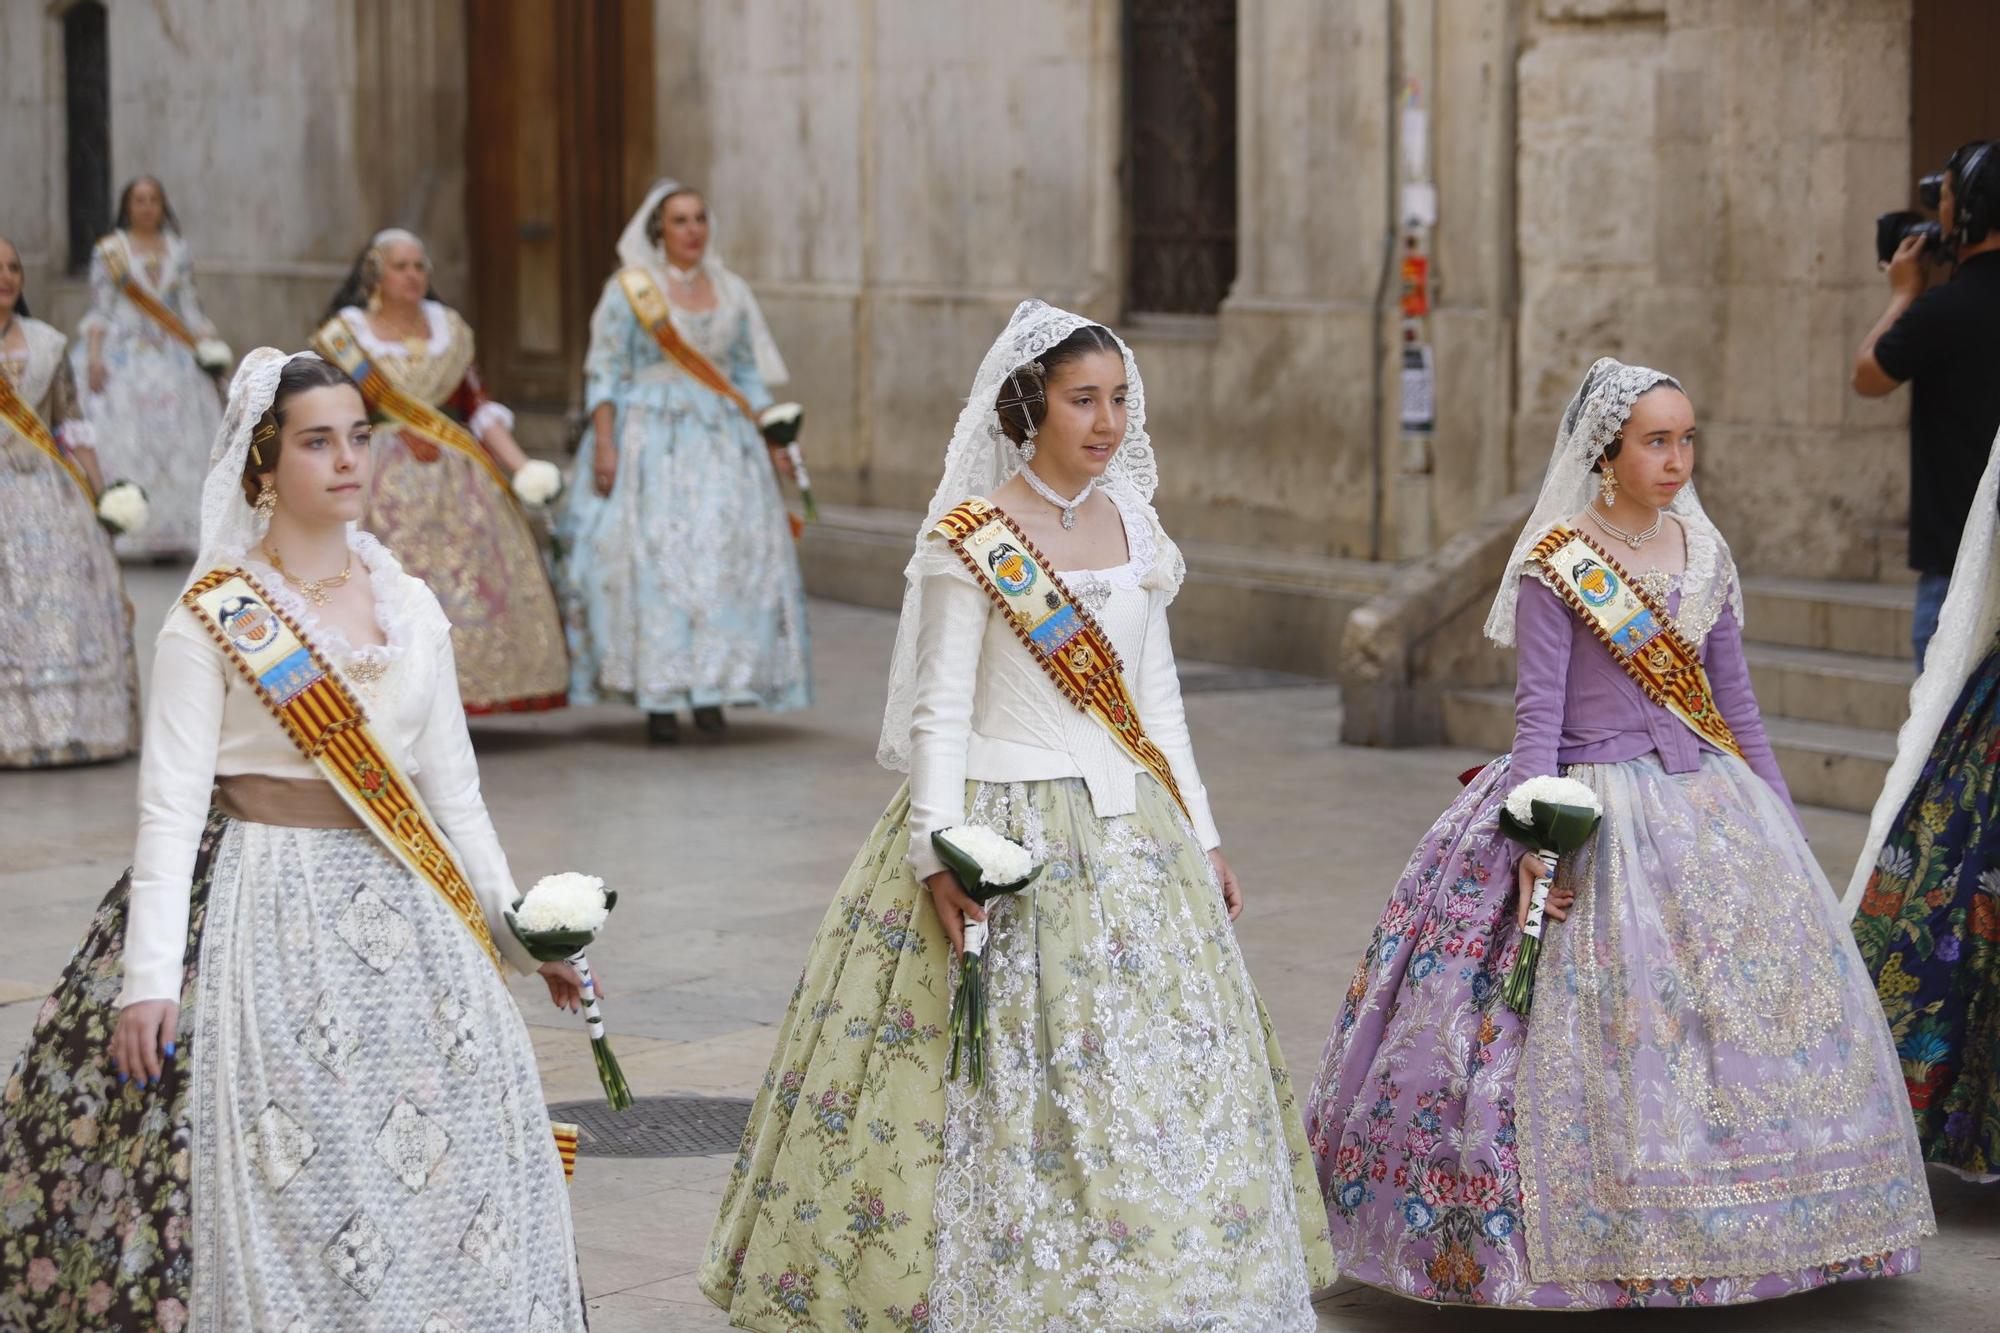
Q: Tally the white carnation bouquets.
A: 7